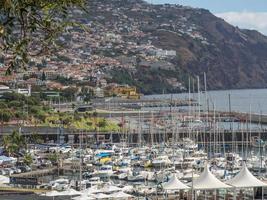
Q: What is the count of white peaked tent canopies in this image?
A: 3